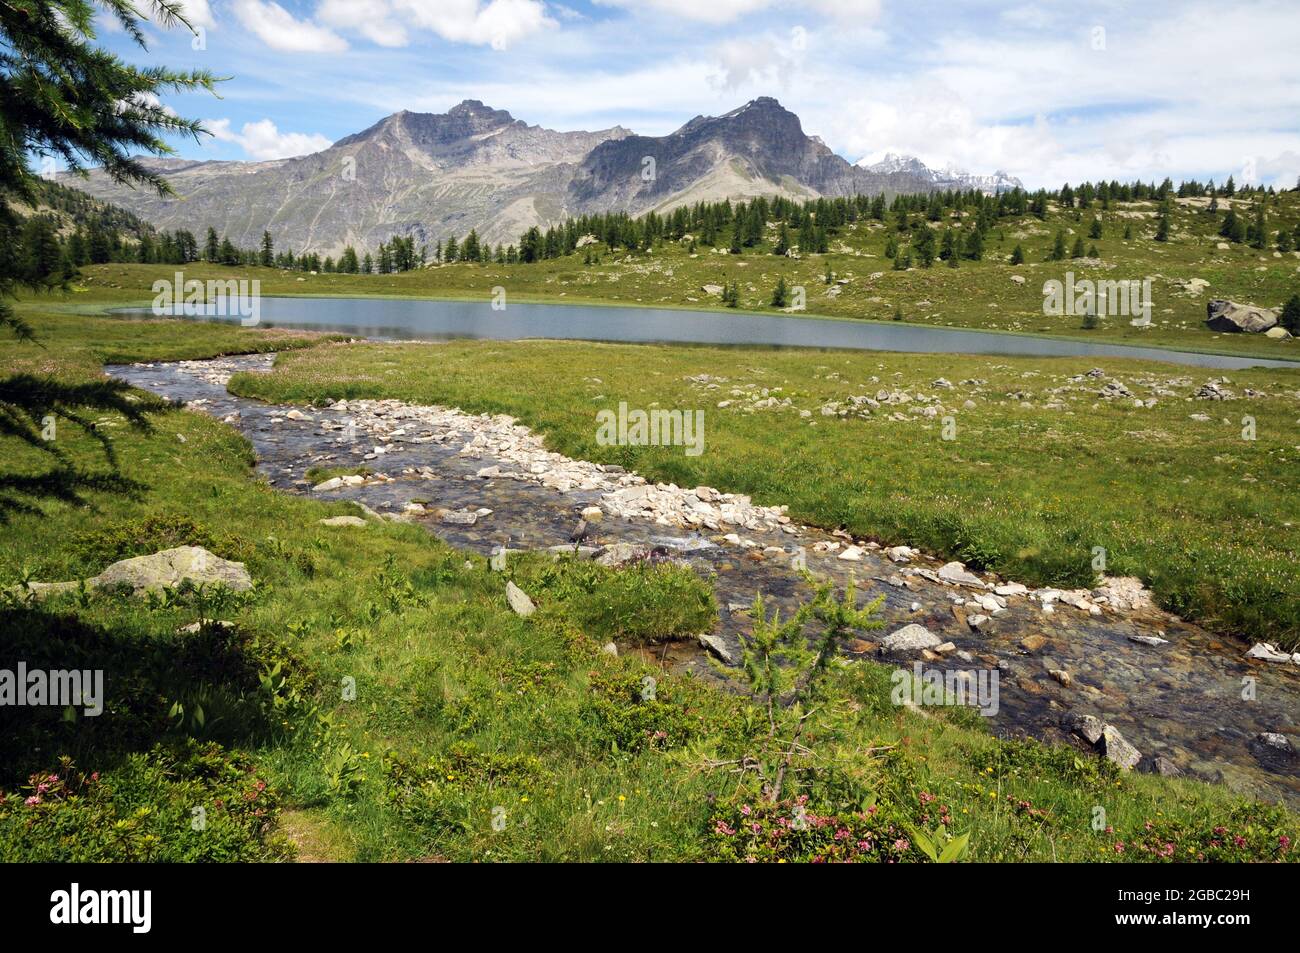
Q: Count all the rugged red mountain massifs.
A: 0